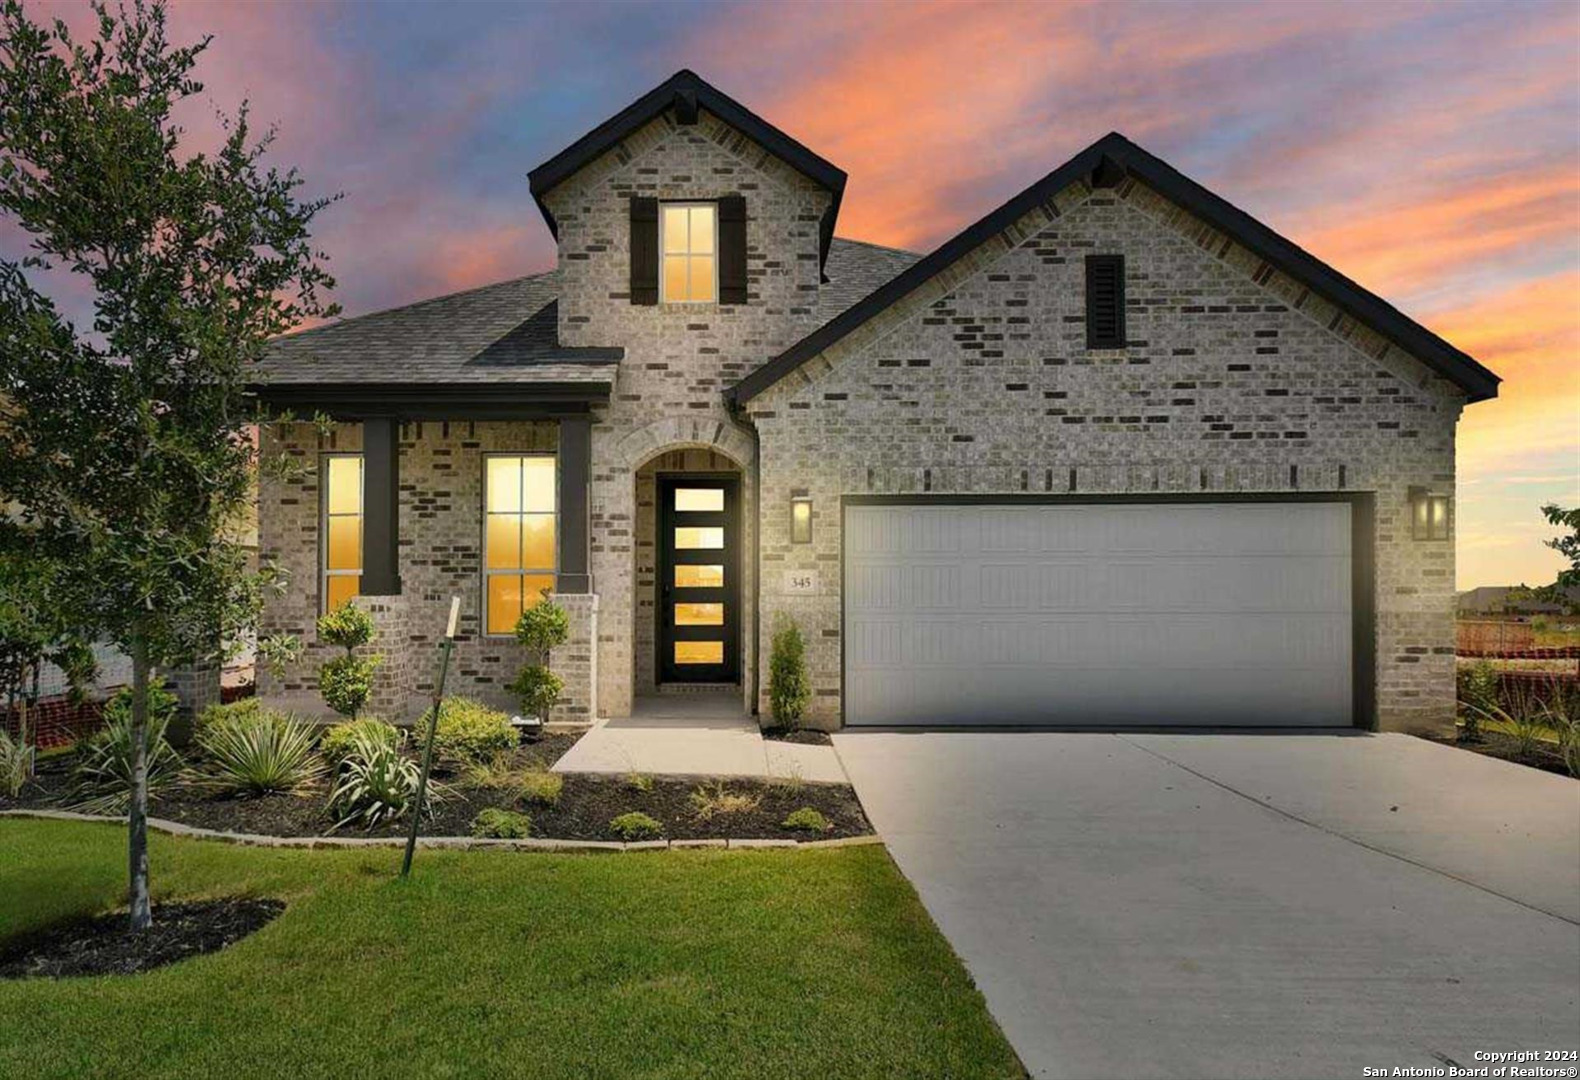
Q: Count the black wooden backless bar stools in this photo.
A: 0